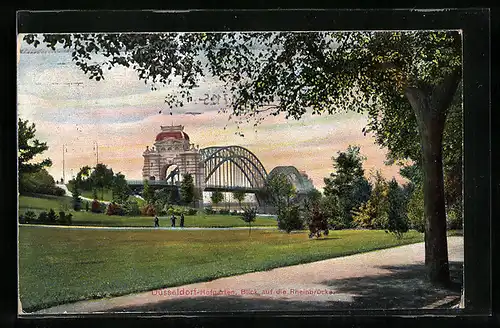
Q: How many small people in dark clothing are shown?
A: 3